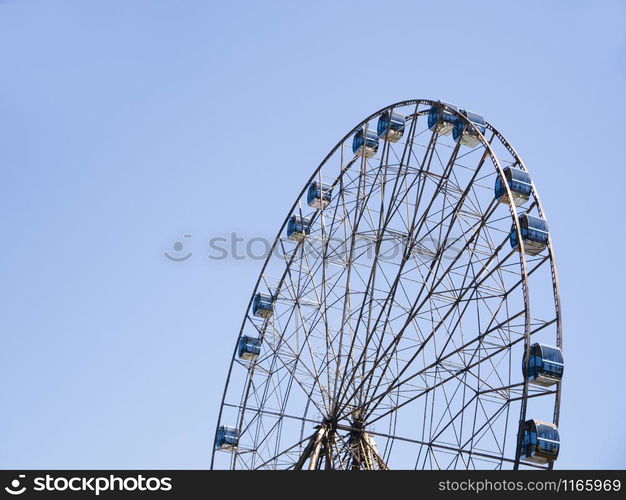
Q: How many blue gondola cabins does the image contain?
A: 13